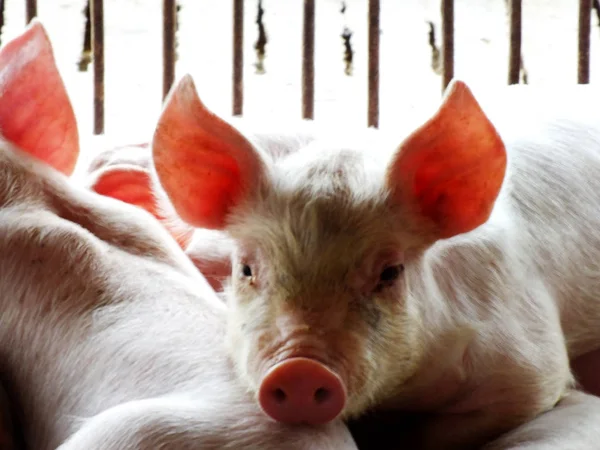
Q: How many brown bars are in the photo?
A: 9